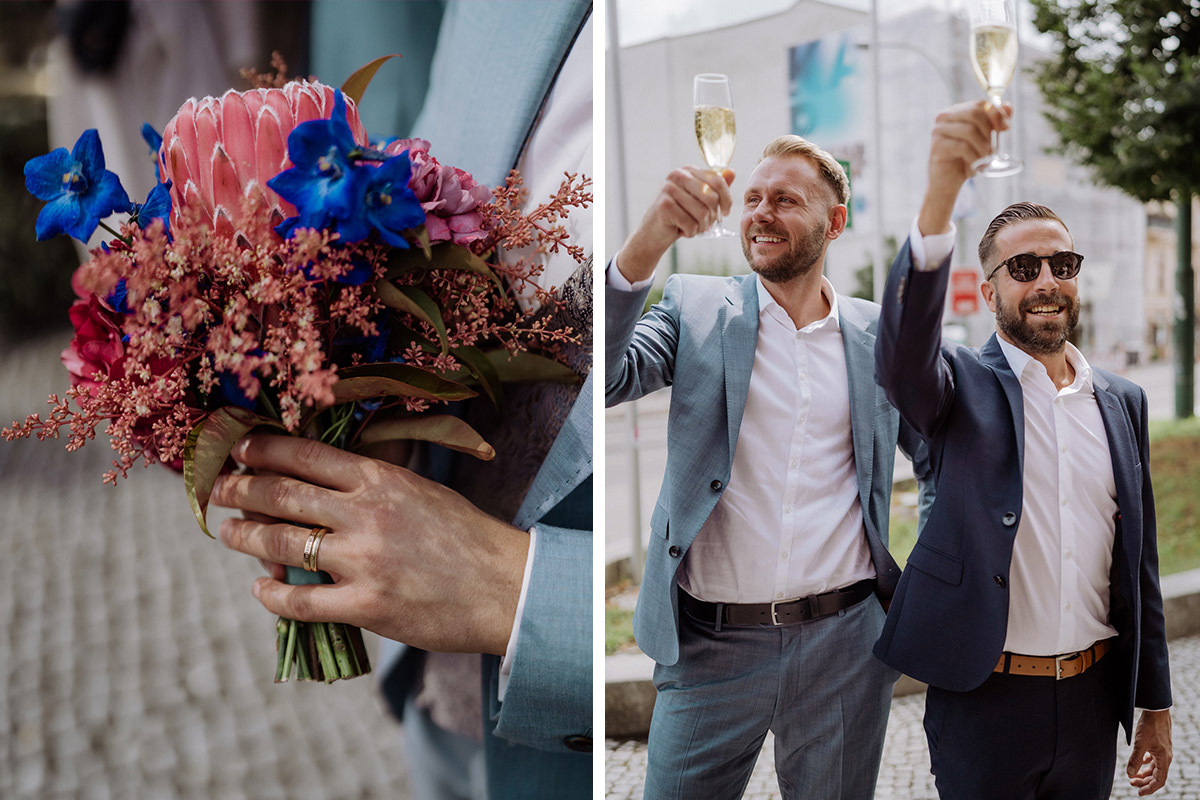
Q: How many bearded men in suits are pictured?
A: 2